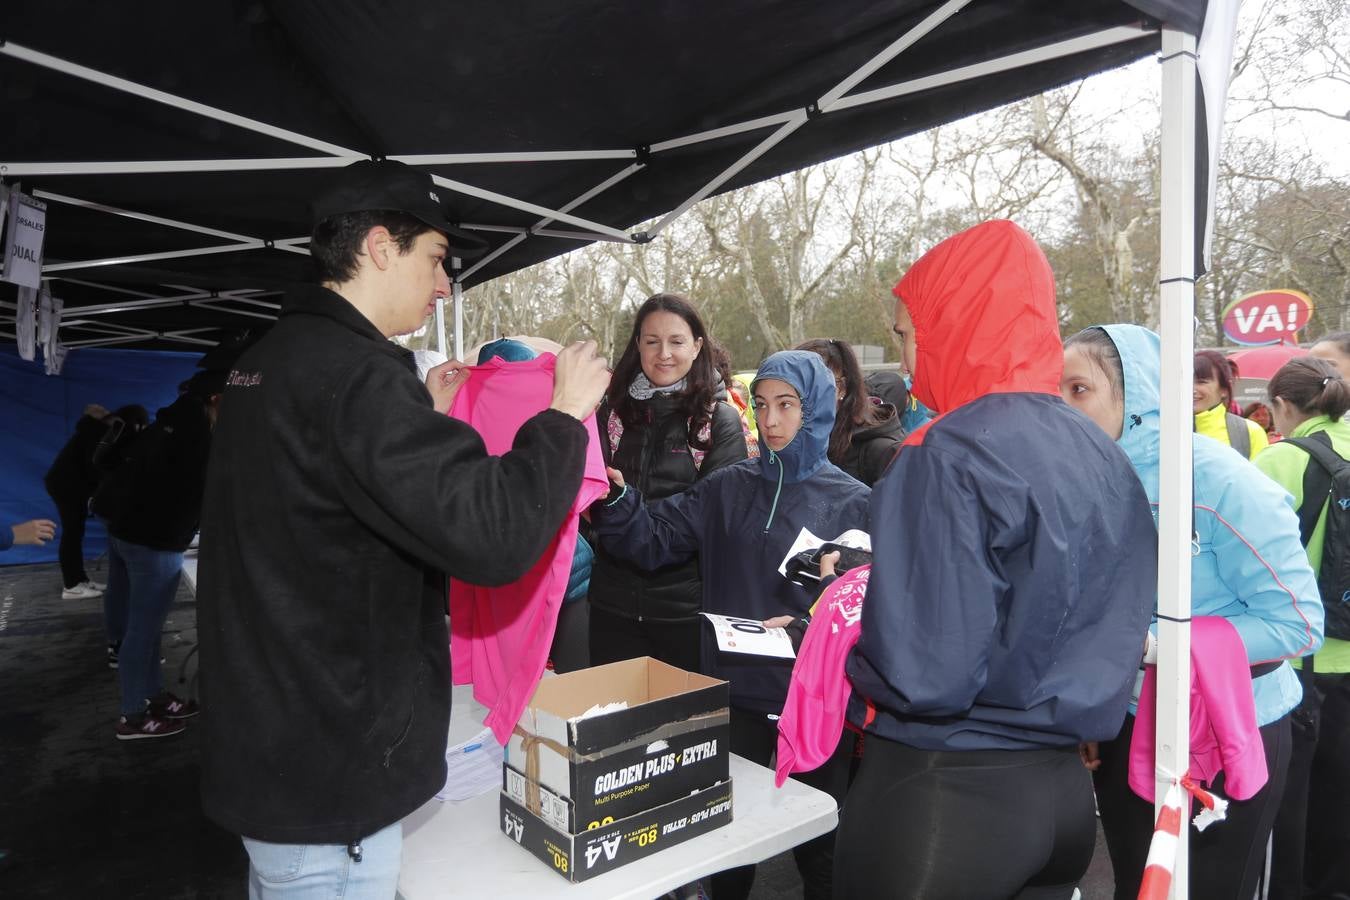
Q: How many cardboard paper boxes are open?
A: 1